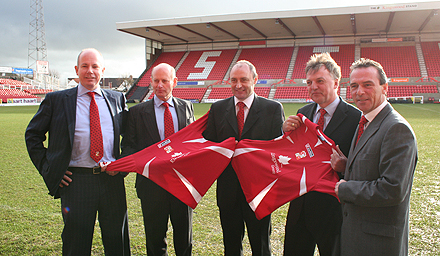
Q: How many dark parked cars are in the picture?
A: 0